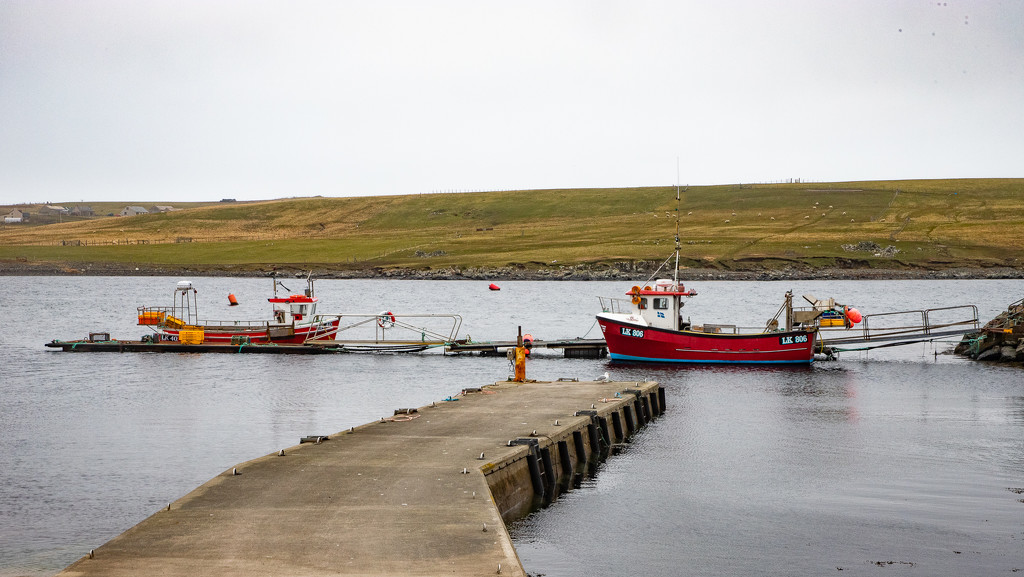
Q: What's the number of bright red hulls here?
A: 2